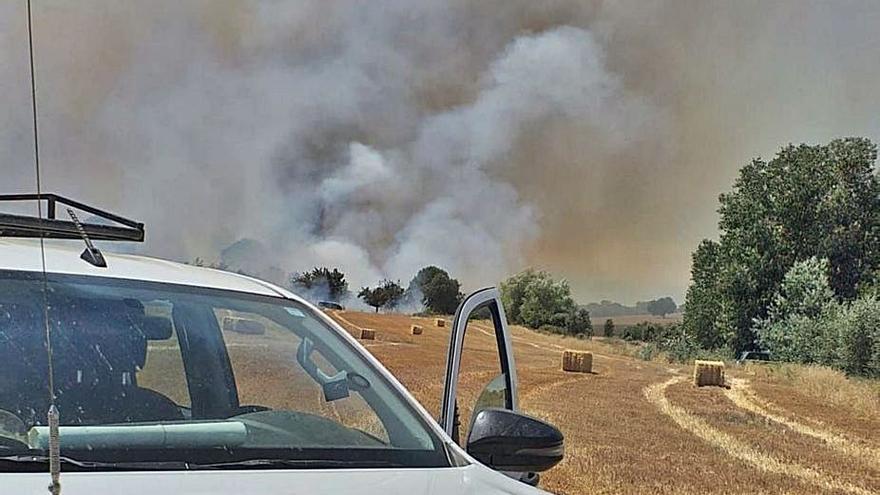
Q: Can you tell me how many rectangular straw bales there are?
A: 5